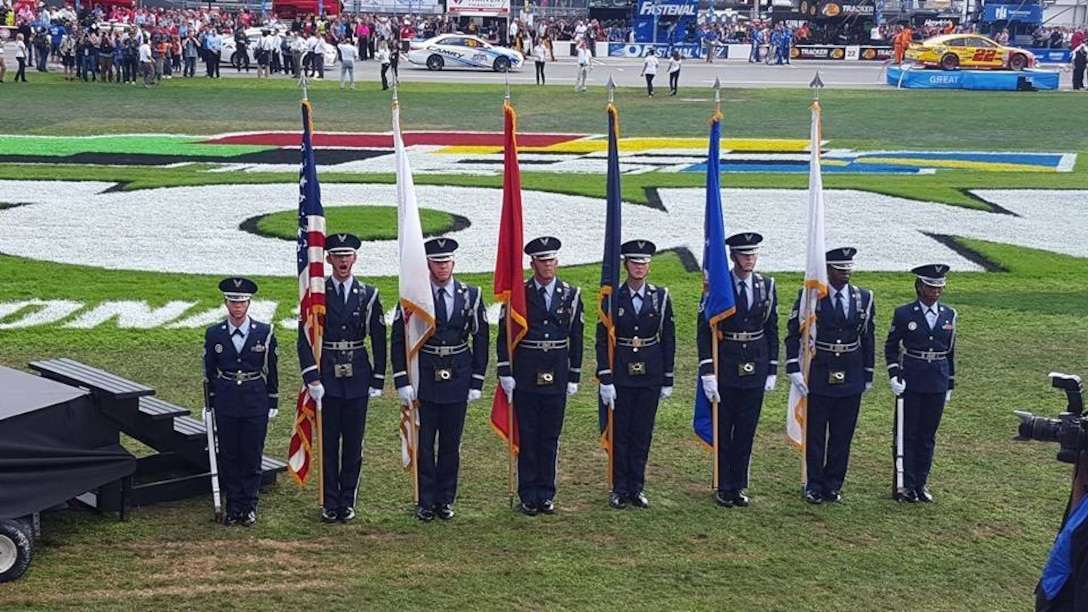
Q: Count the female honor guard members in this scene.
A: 3